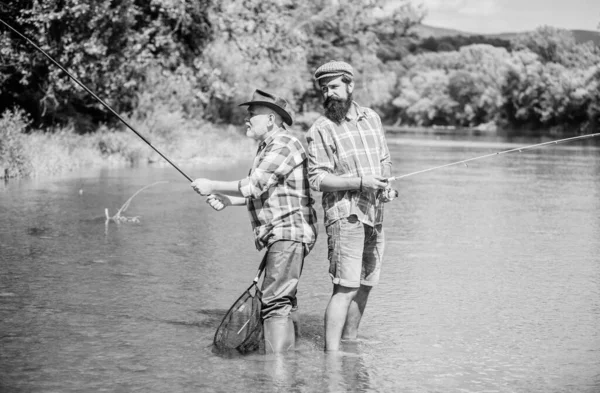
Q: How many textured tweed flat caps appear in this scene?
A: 1